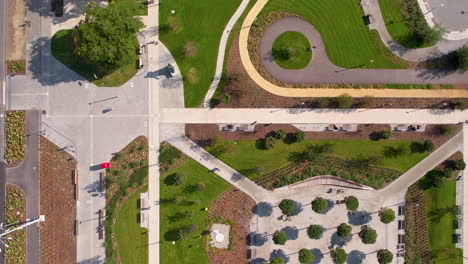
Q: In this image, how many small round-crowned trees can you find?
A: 12